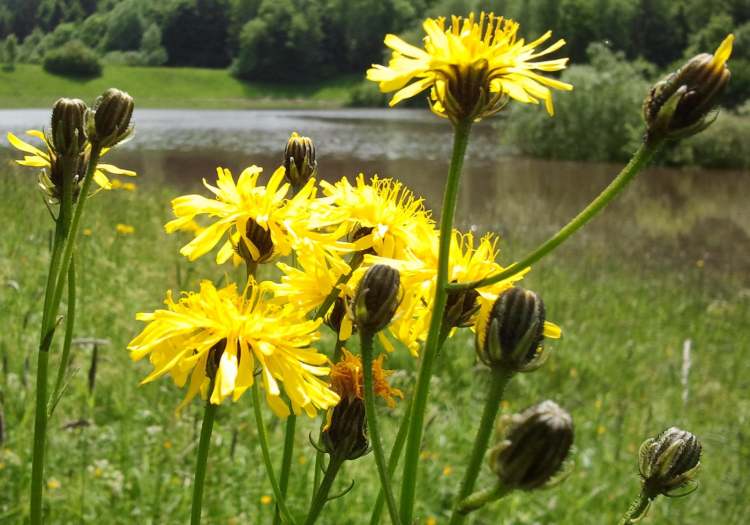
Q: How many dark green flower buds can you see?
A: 8